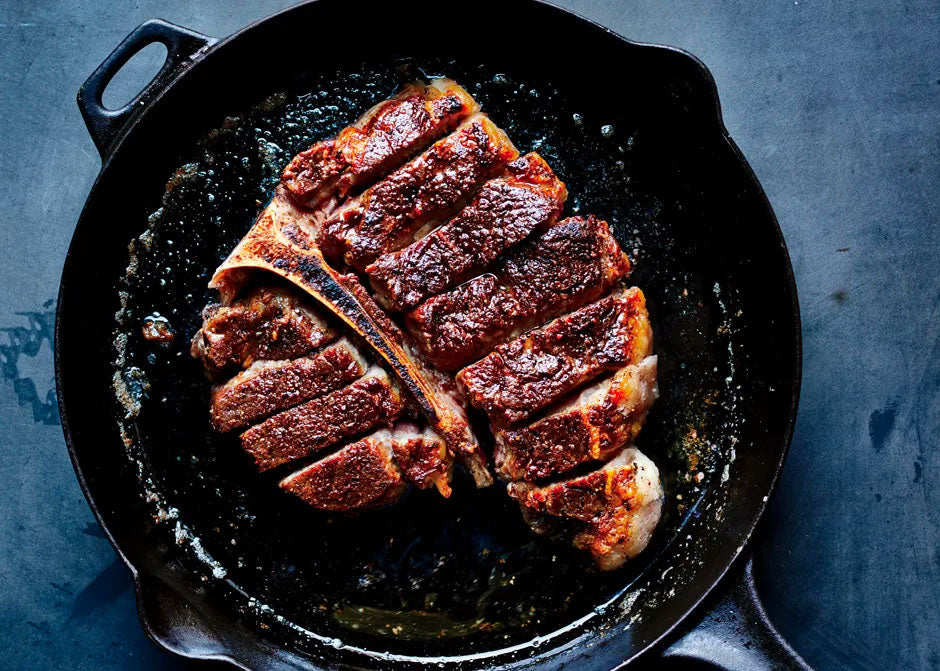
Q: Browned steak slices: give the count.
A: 11